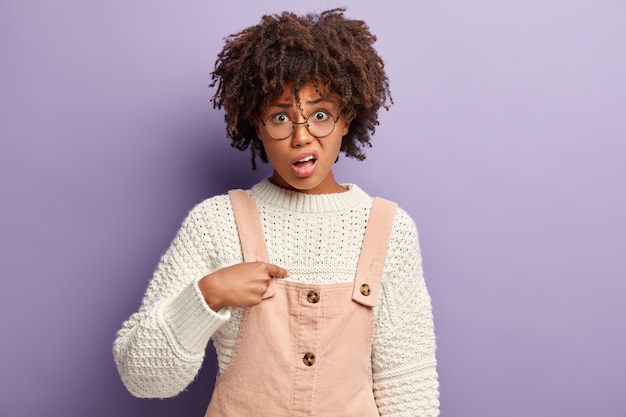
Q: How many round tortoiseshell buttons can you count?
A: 3